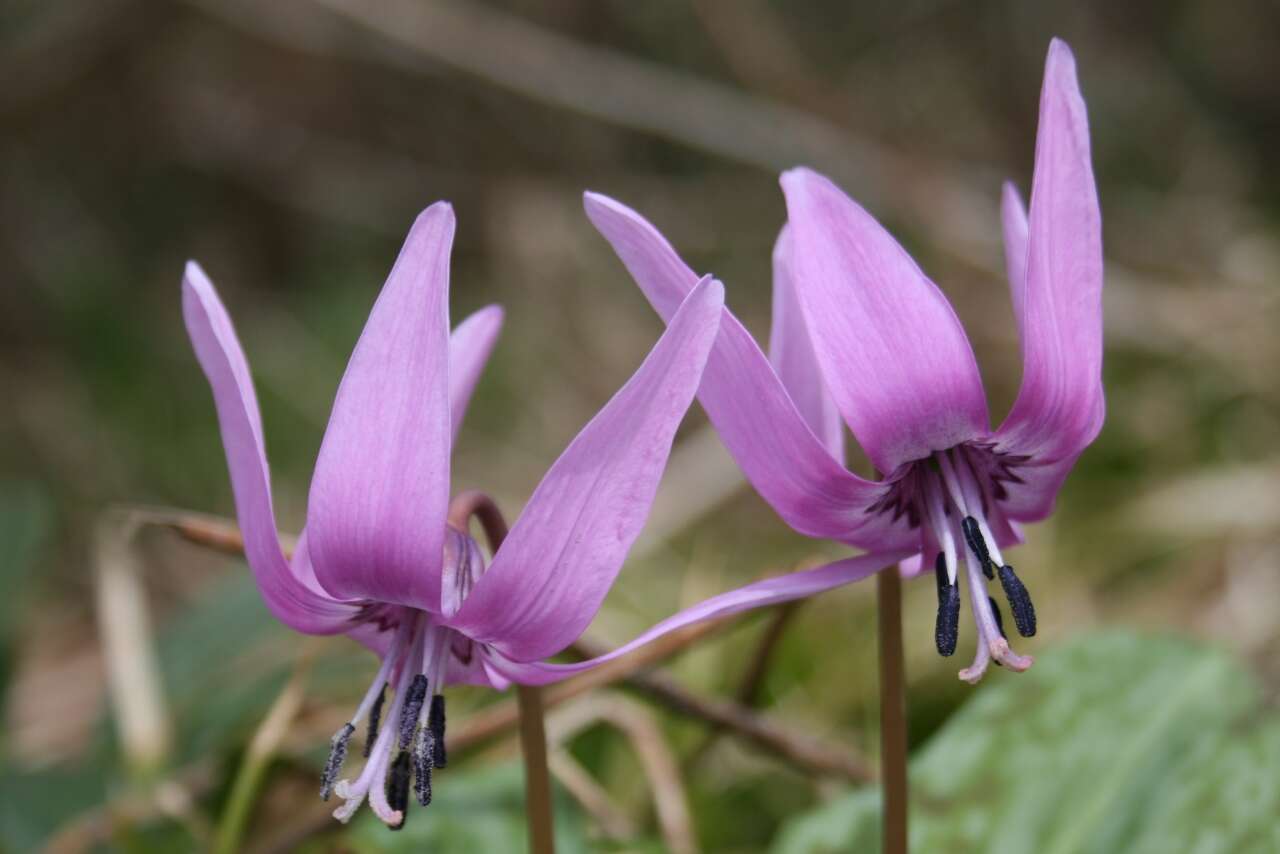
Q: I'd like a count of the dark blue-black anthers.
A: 11